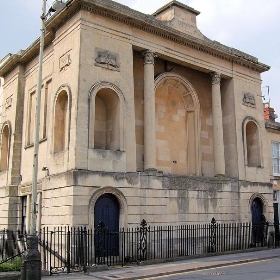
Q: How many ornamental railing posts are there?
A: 4